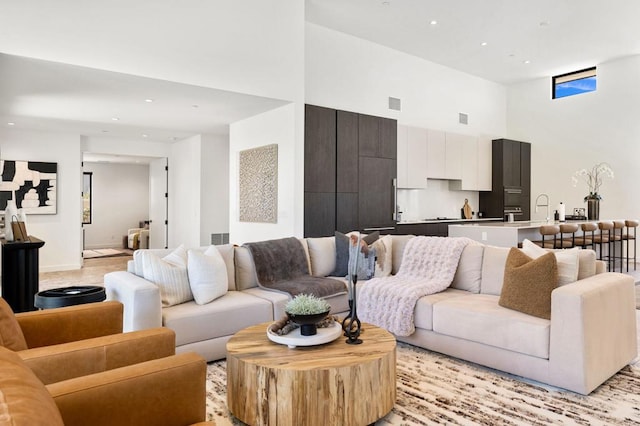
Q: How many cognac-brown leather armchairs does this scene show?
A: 2